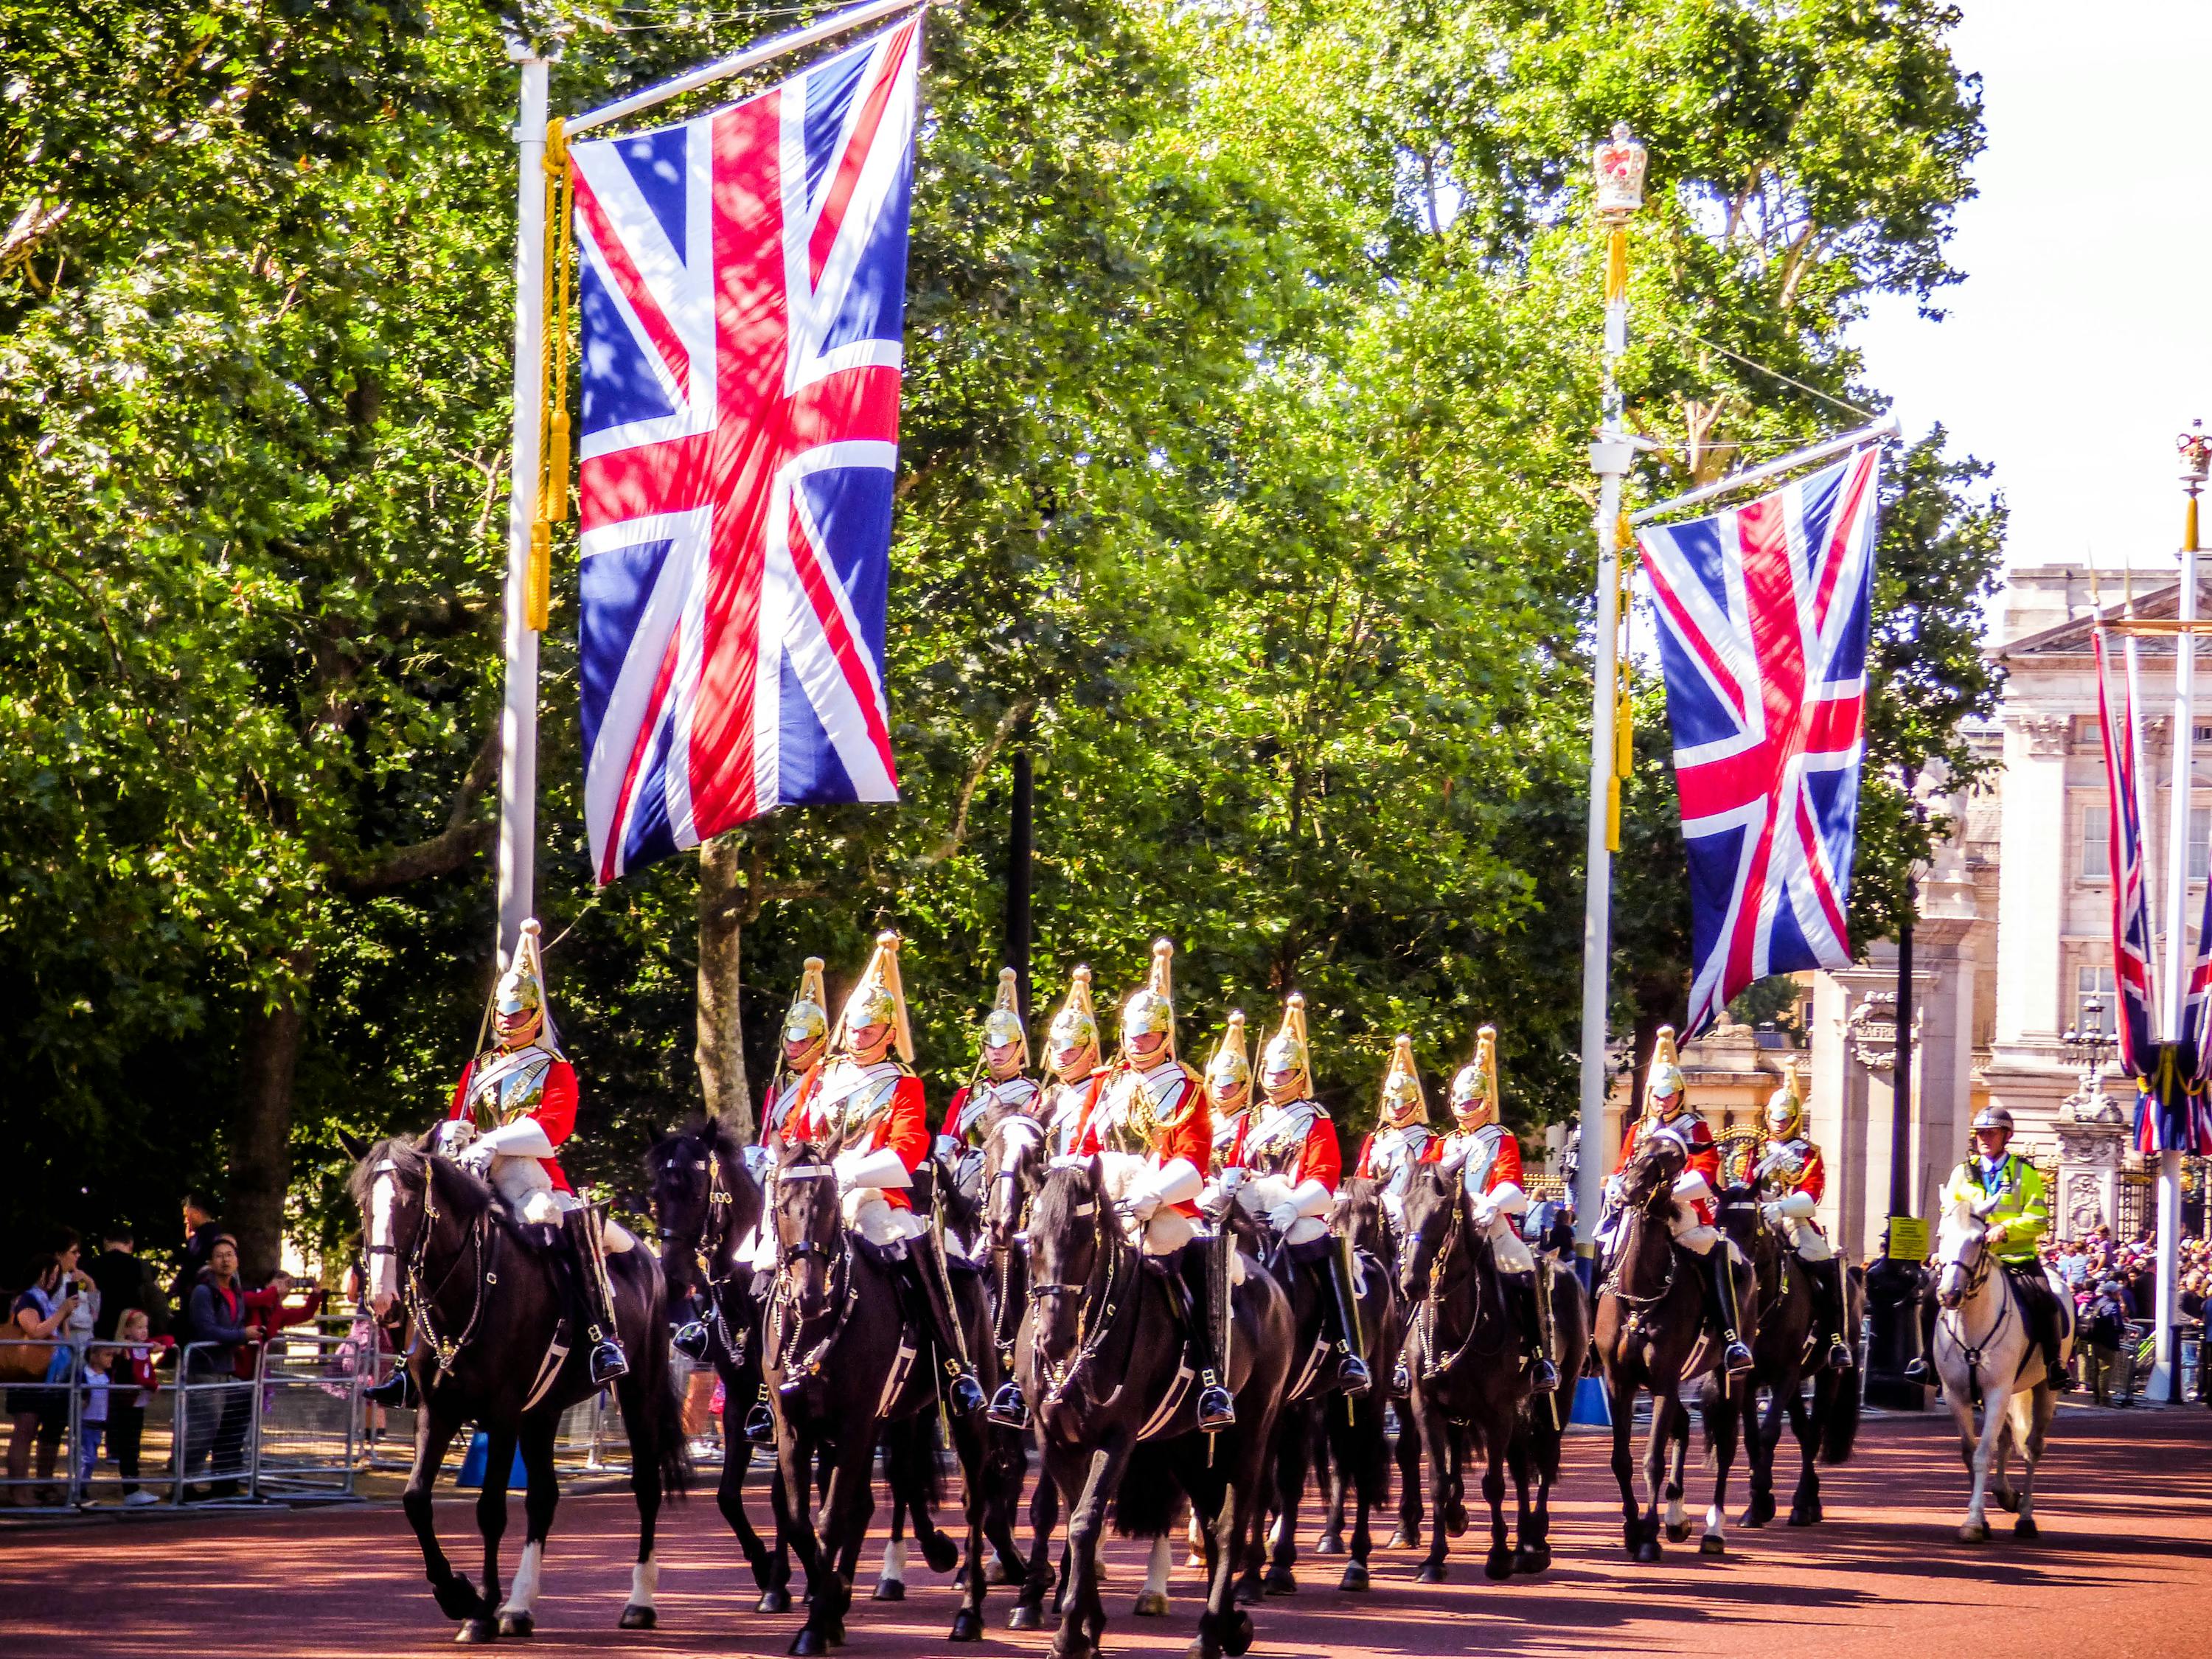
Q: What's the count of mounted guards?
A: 12